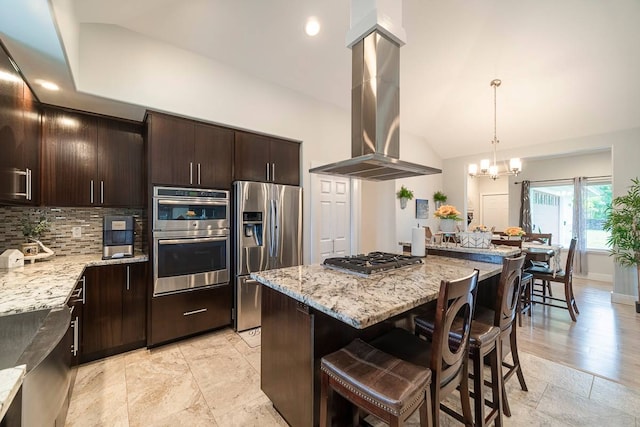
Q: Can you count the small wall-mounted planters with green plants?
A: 2